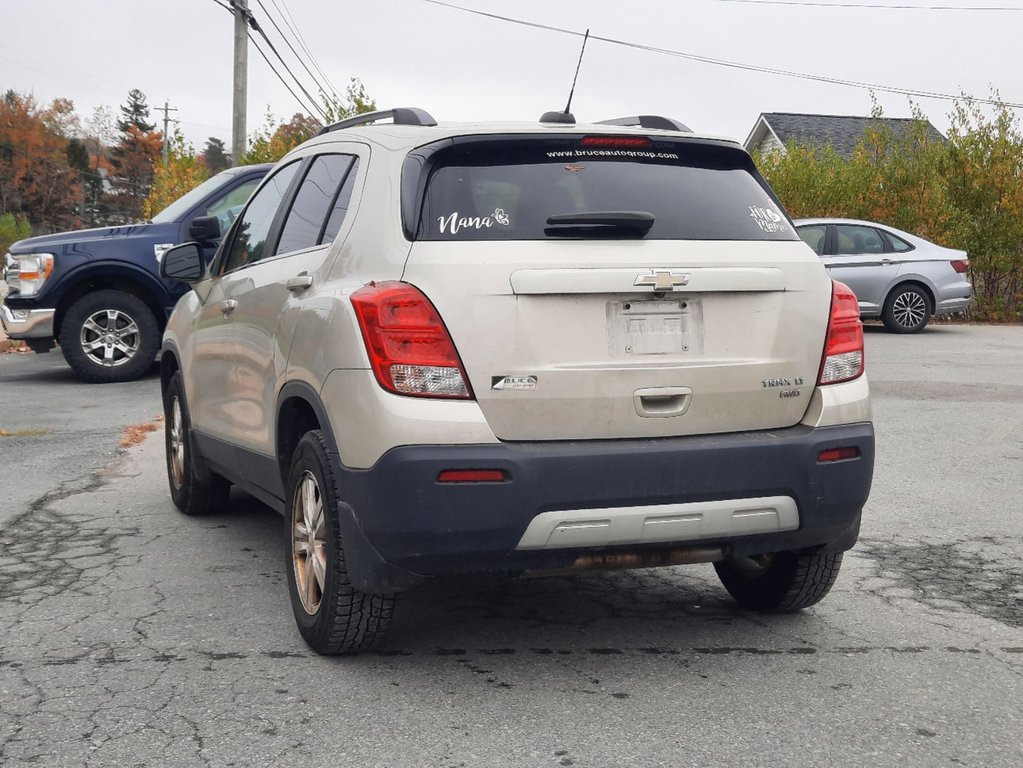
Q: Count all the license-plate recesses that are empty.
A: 1